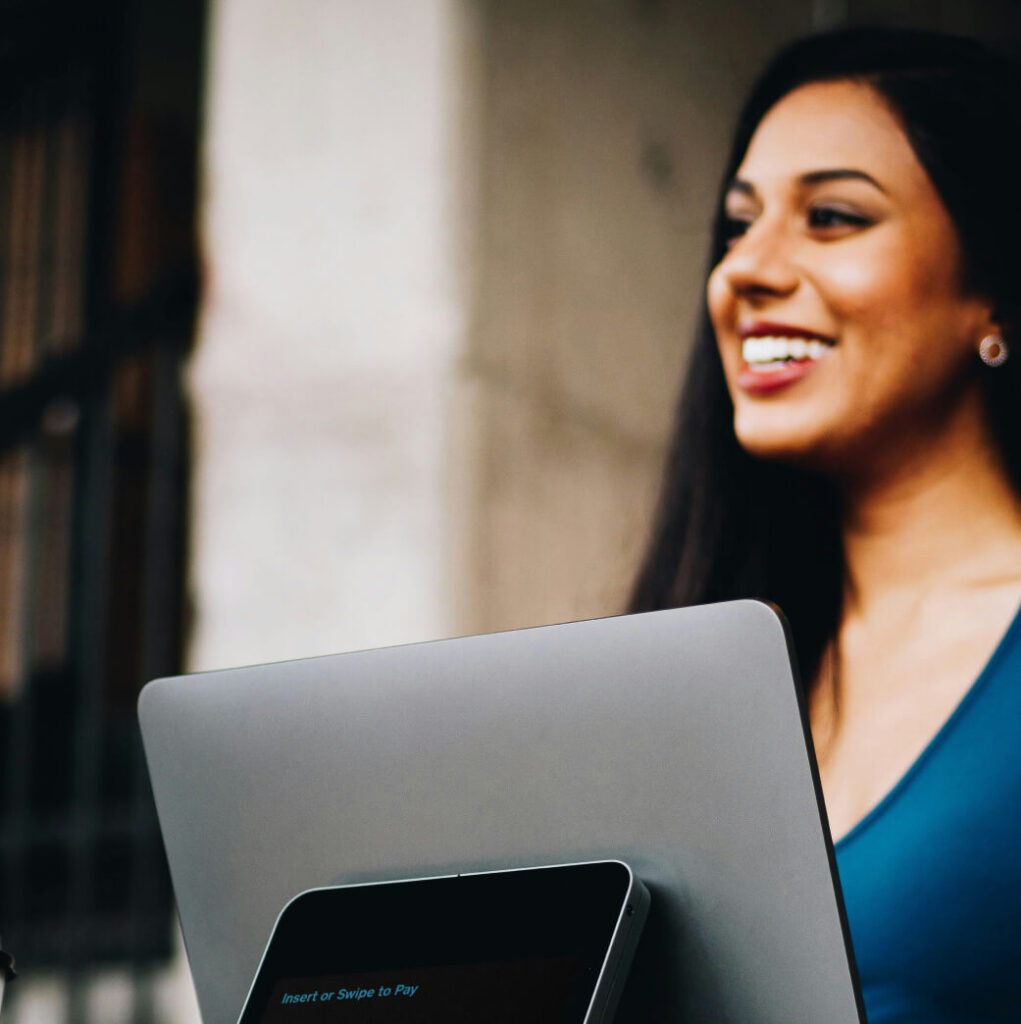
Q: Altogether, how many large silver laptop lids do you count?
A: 1